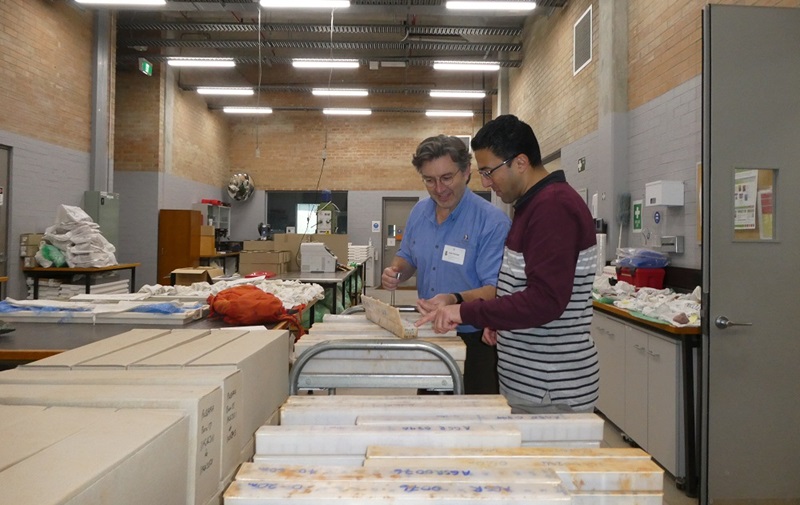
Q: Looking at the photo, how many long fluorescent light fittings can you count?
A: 12